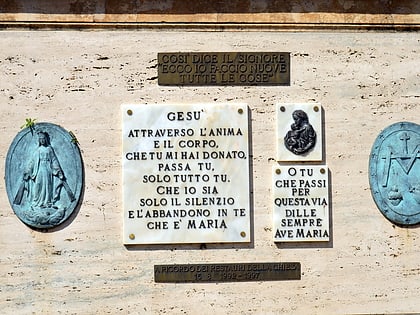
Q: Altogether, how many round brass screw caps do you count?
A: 8